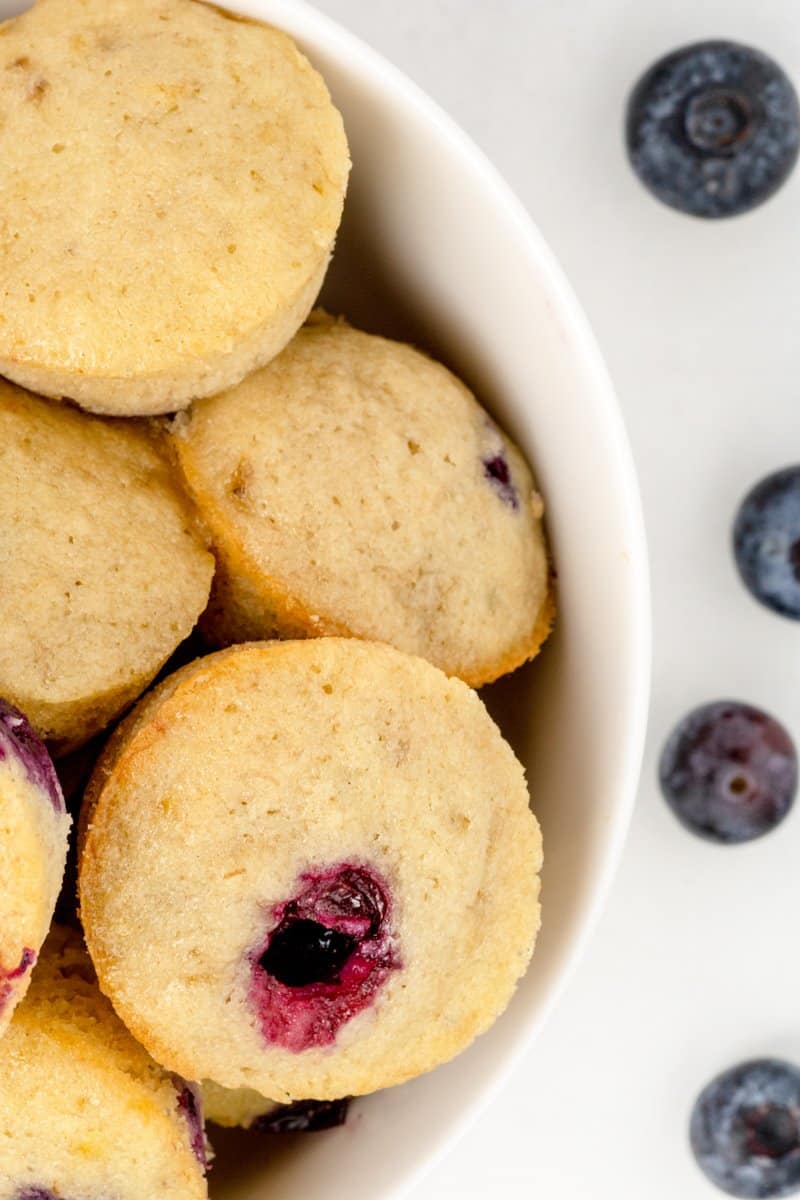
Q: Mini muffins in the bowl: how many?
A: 7